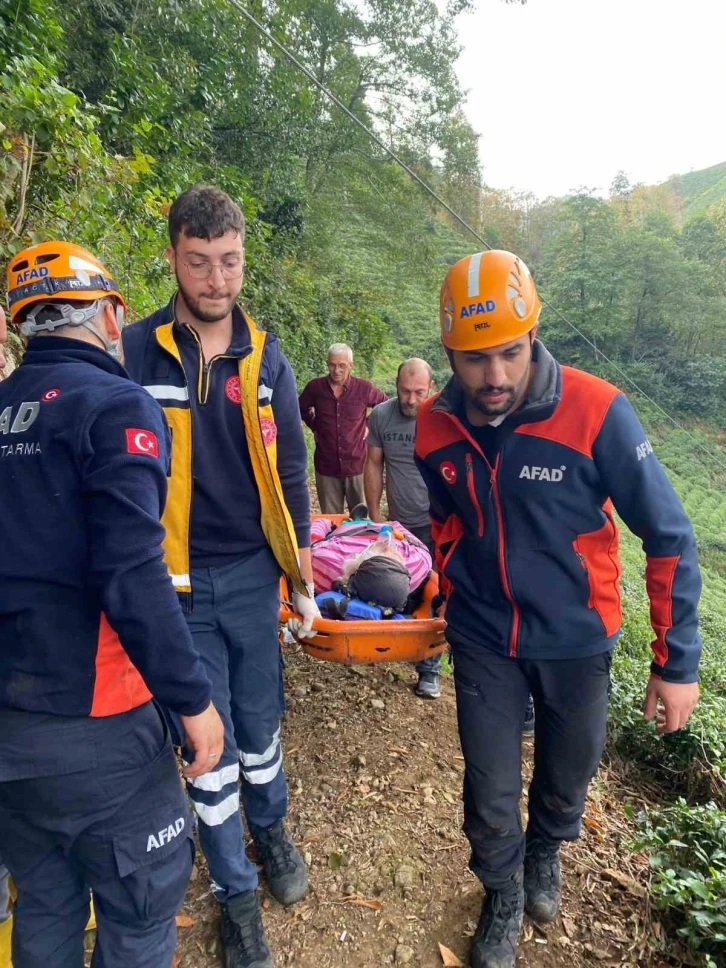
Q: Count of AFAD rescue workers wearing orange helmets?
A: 2